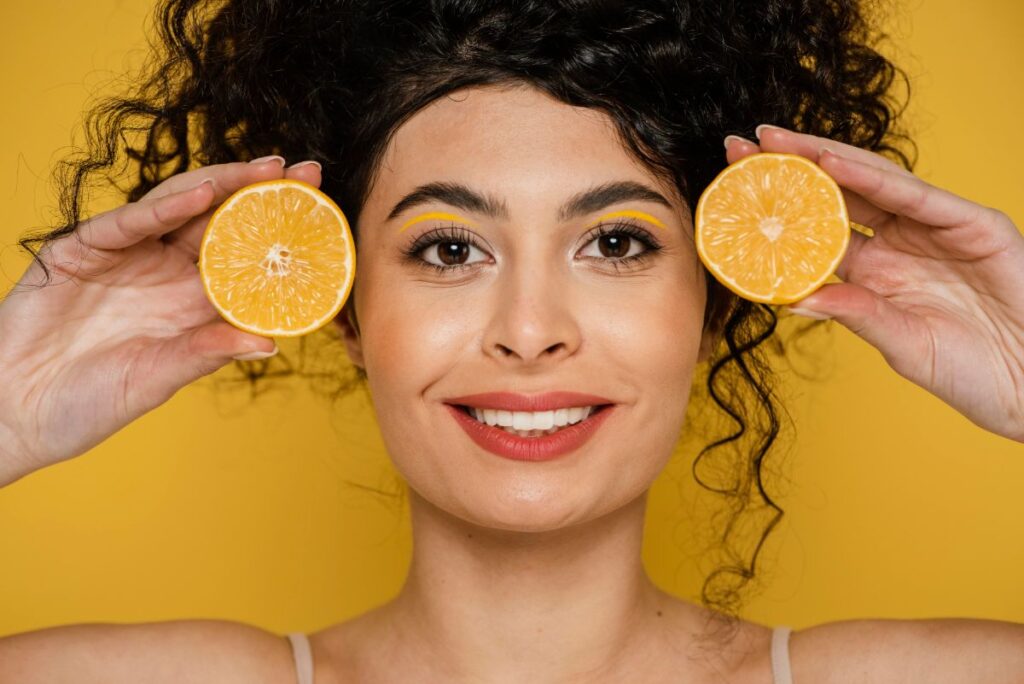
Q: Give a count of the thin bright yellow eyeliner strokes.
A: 2